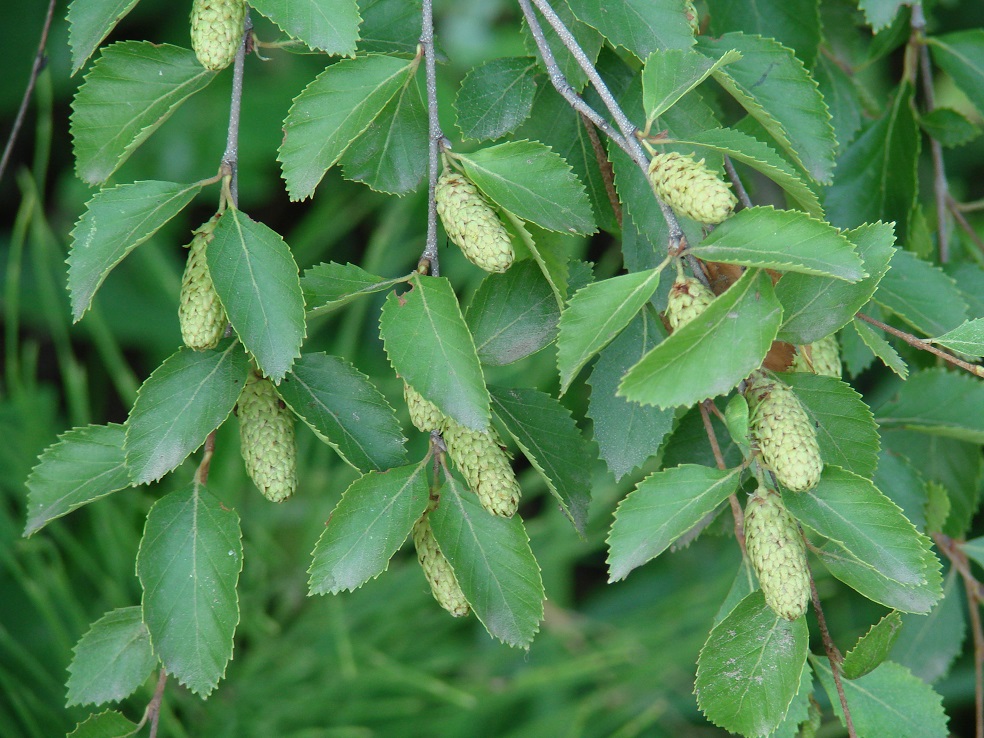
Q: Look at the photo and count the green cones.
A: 12